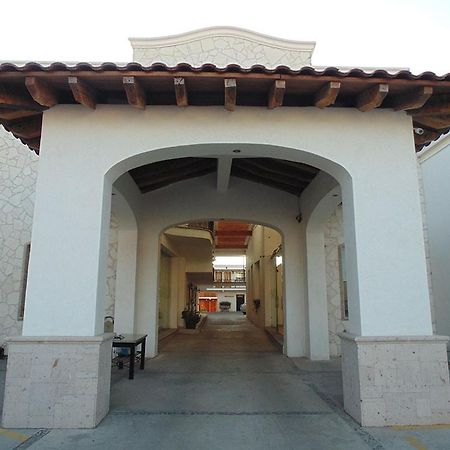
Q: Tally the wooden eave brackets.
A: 9